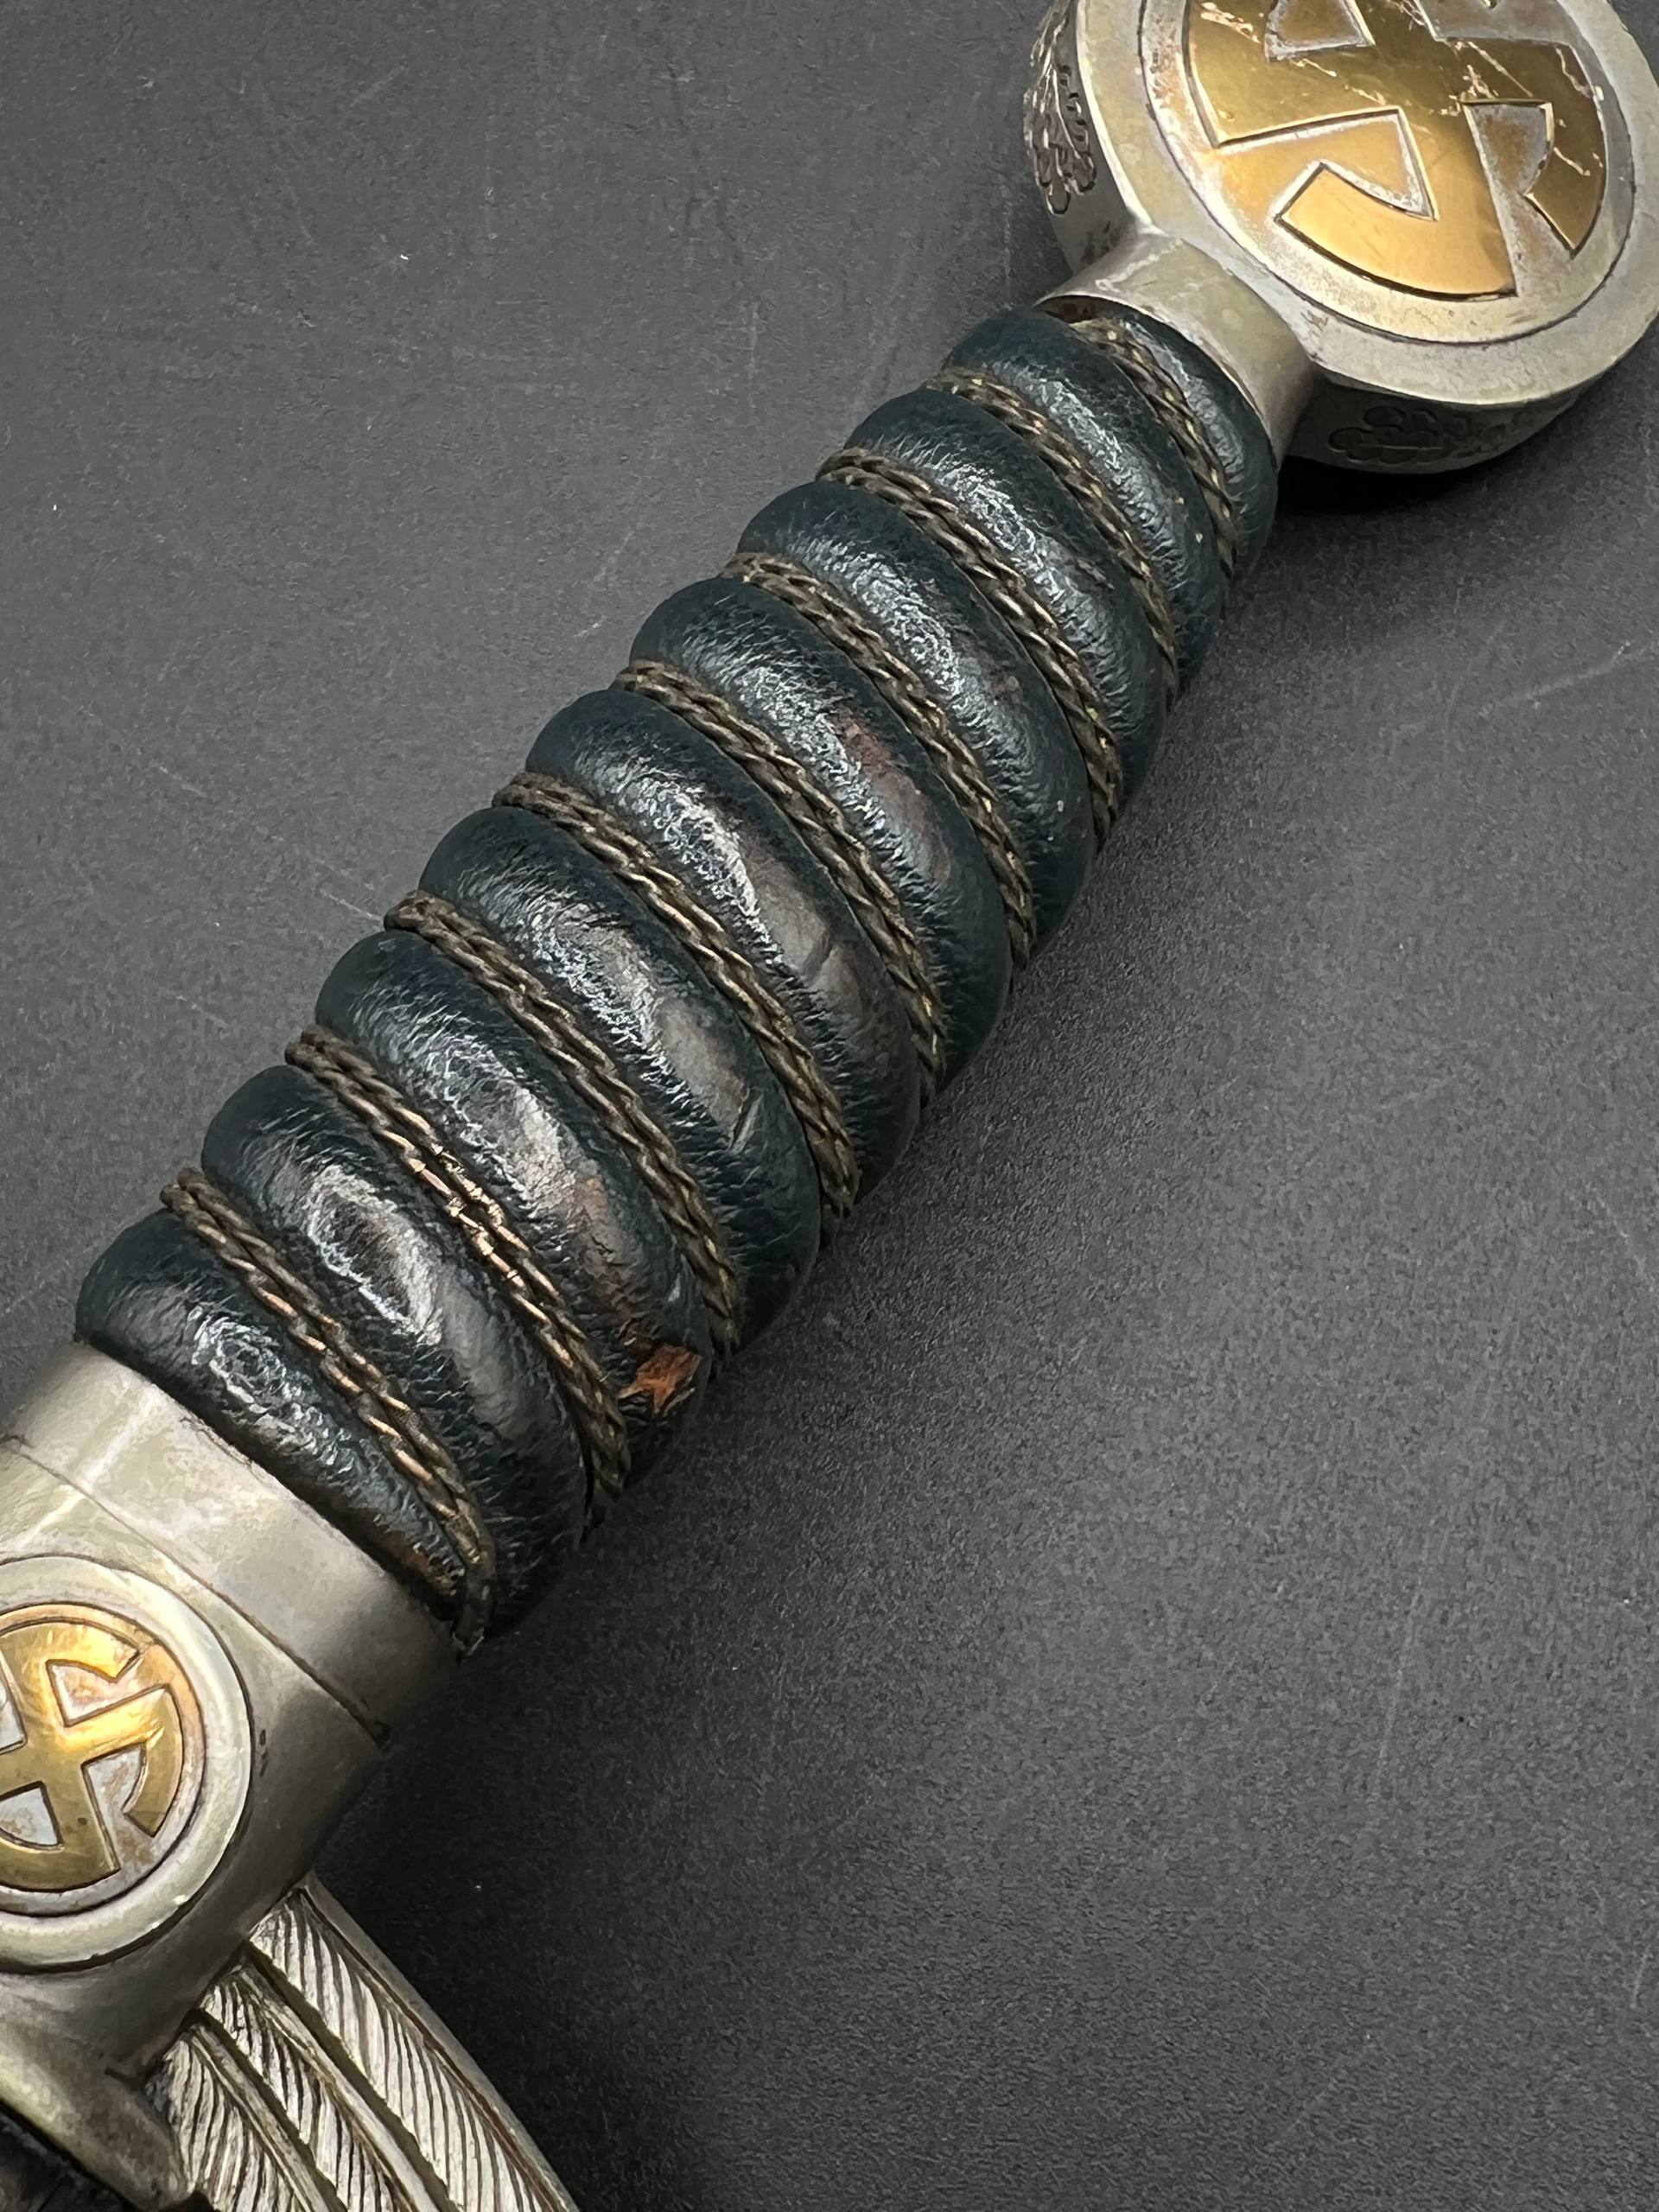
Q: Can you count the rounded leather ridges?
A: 10